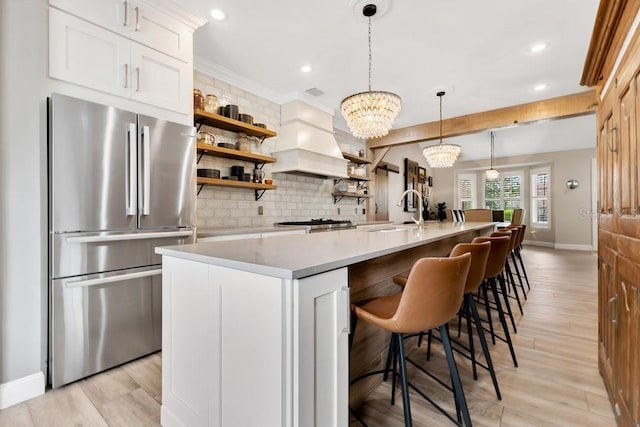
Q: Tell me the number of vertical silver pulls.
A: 7